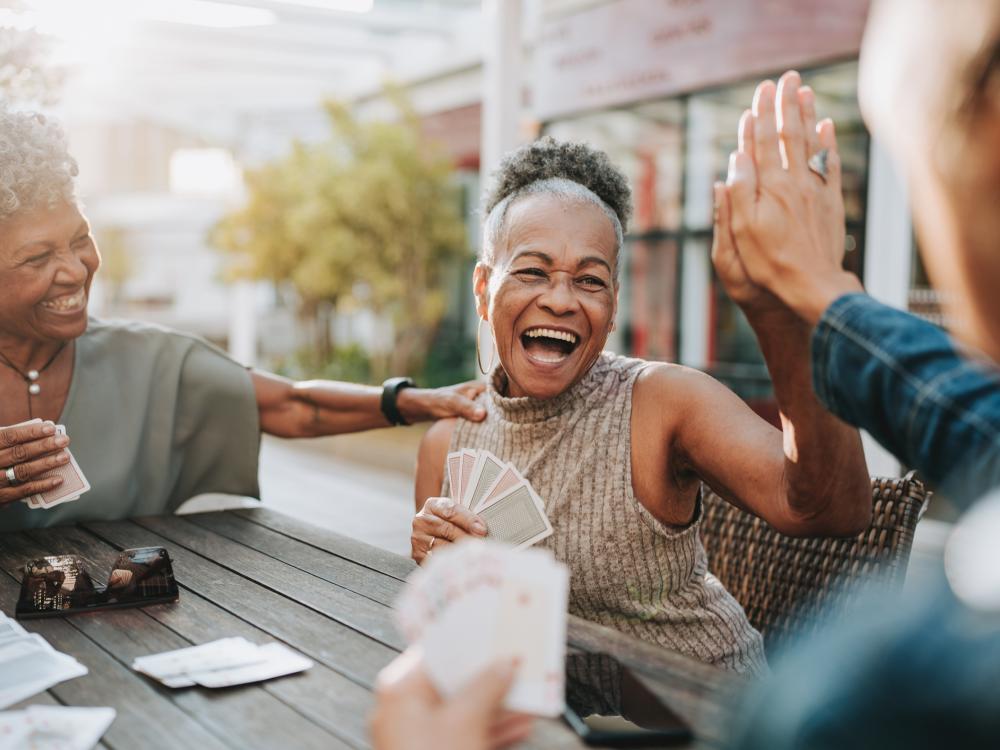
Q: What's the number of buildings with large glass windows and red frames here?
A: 1